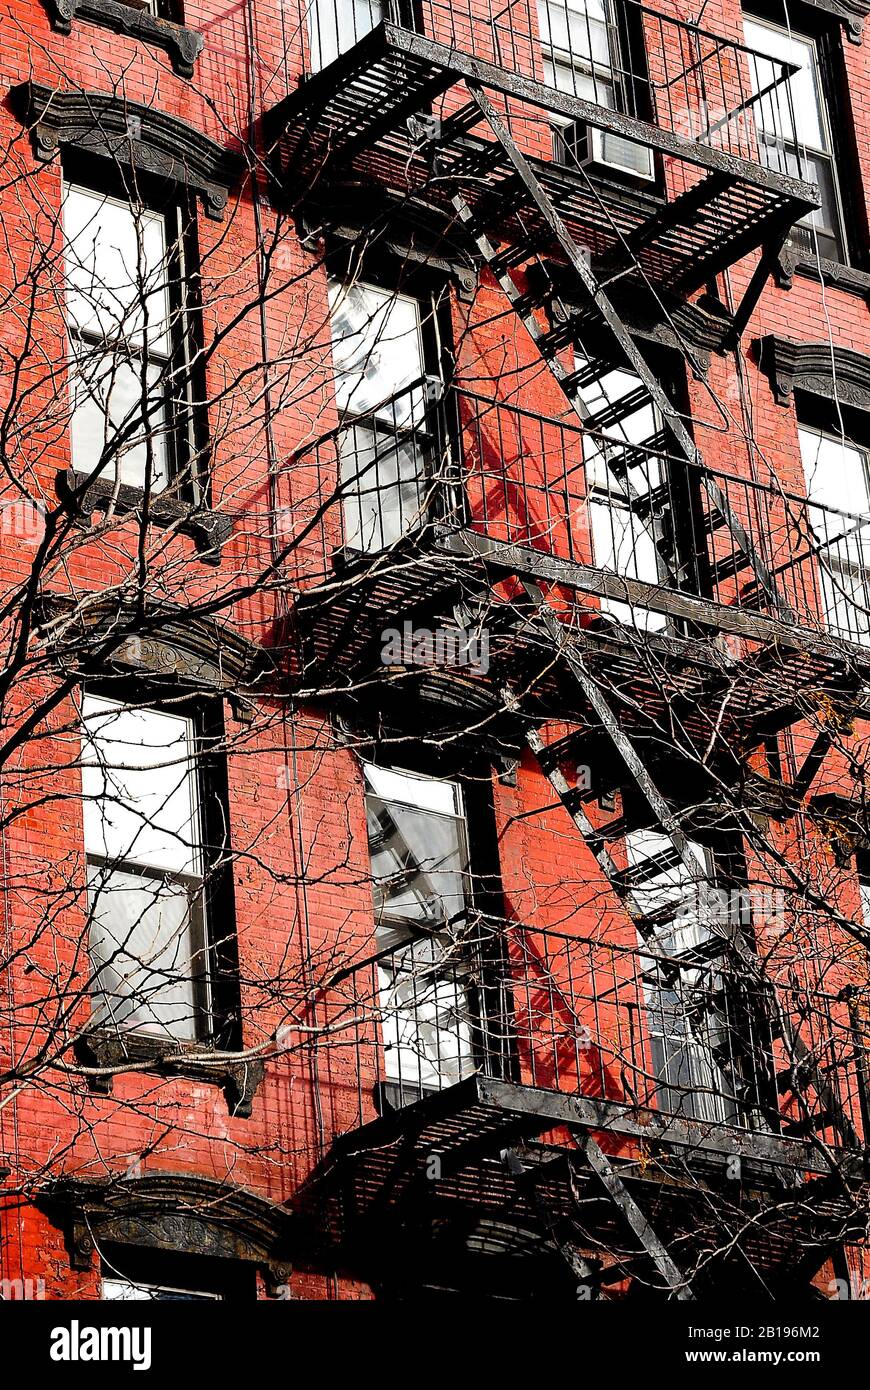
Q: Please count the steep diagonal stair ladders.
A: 3